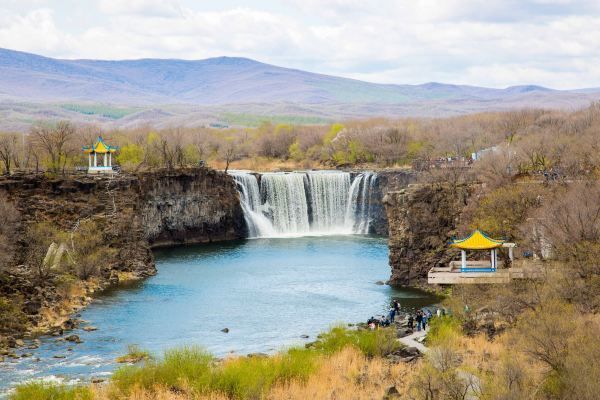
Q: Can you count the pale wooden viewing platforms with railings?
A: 1